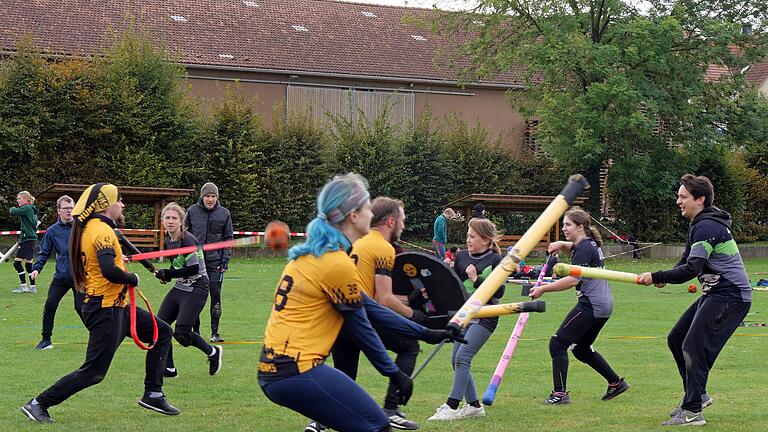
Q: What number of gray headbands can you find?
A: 1